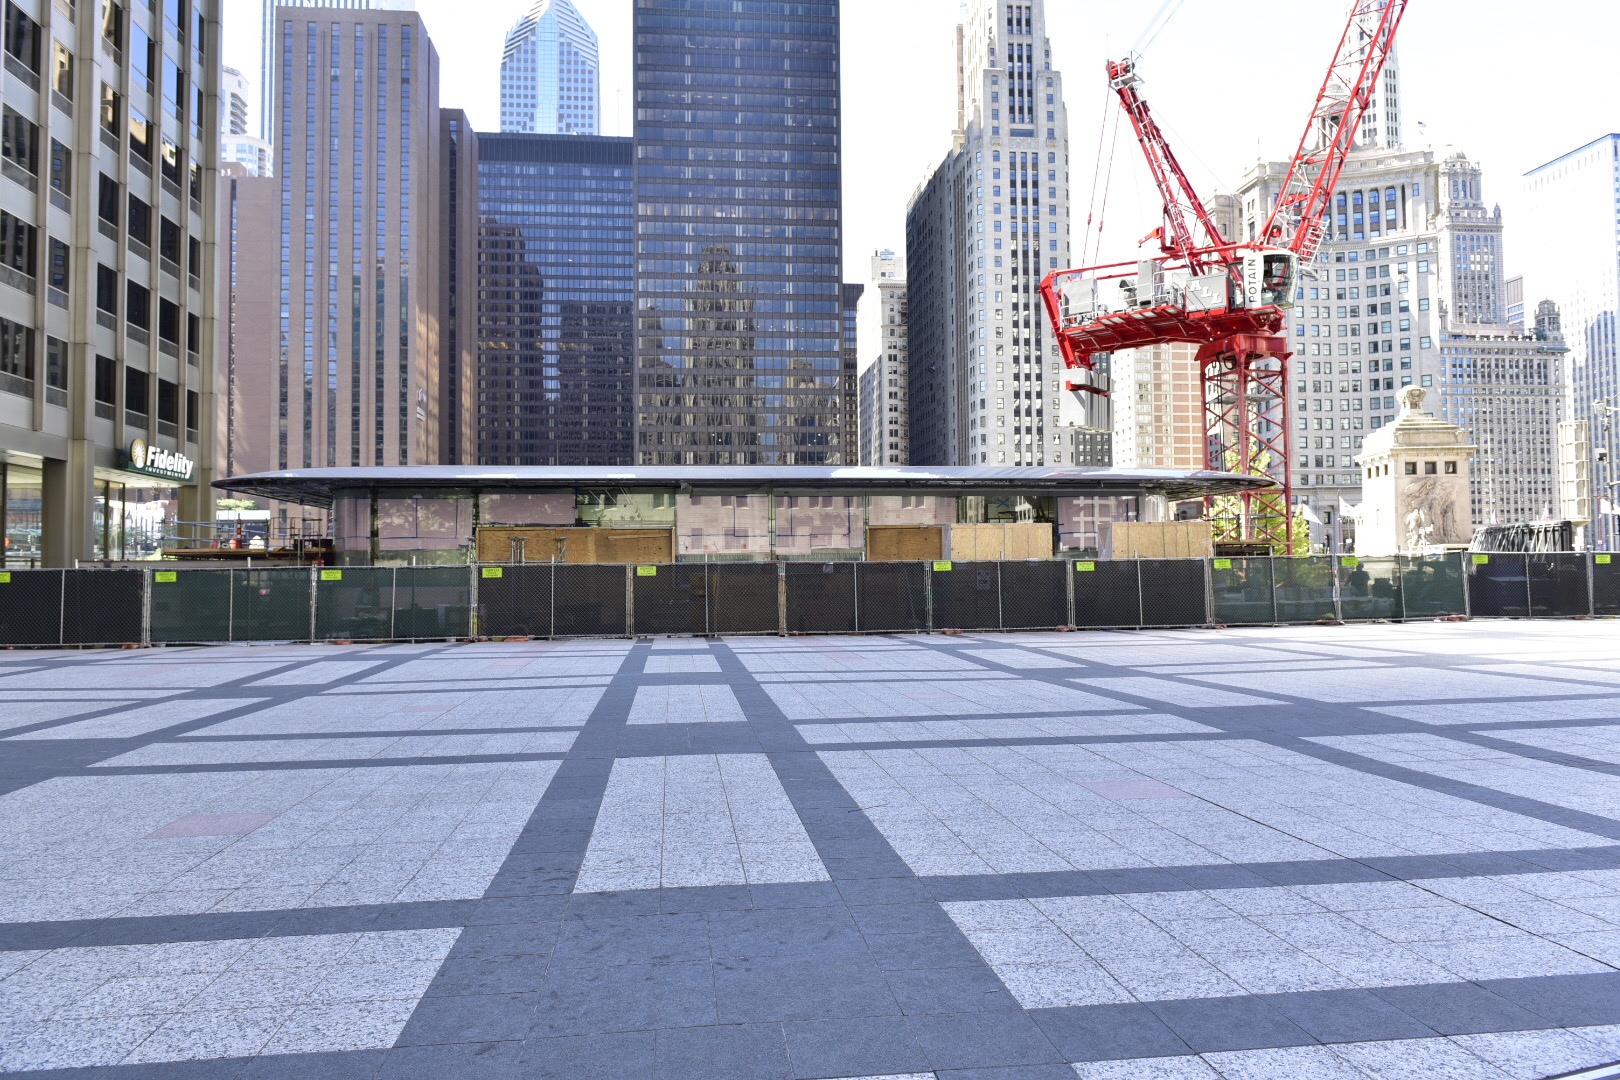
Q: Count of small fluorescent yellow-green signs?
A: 11